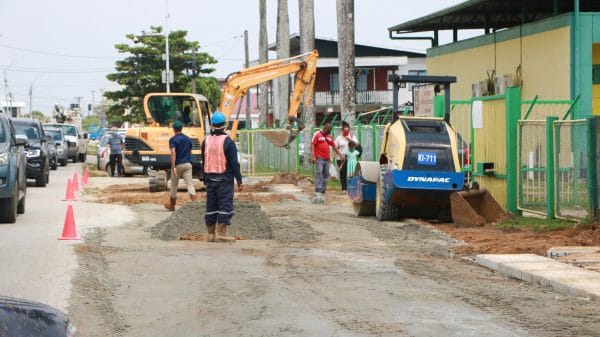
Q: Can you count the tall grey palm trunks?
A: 4